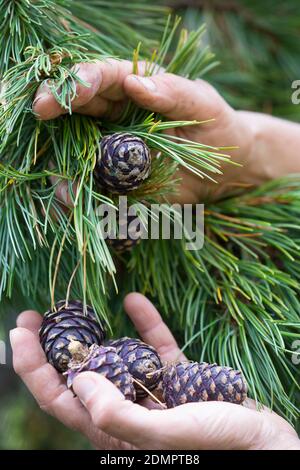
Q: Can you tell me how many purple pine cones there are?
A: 6